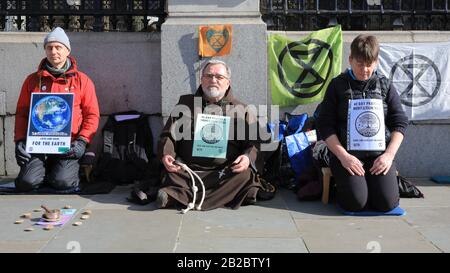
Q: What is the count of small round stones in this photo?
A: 9